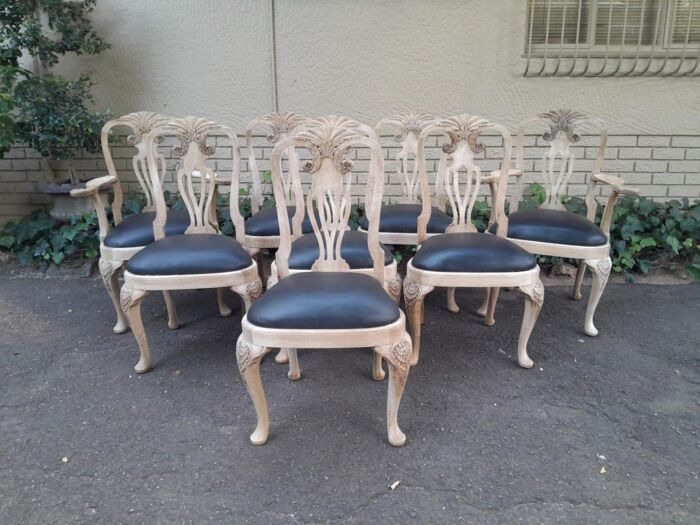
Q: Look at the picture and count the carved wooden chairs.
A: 8